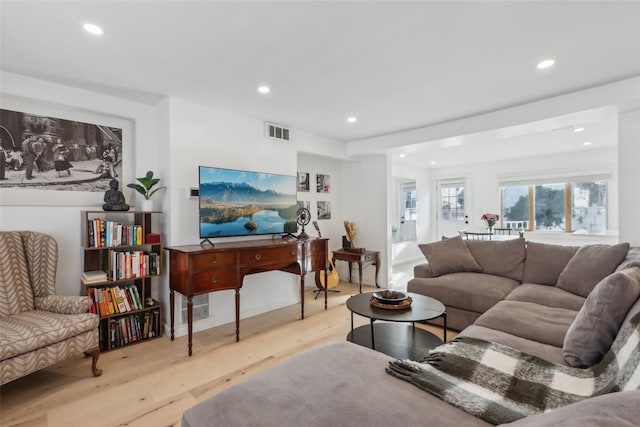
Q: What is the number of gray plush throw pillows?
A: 3